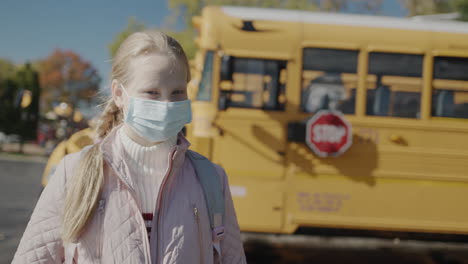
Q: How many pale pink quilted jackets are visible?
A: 1